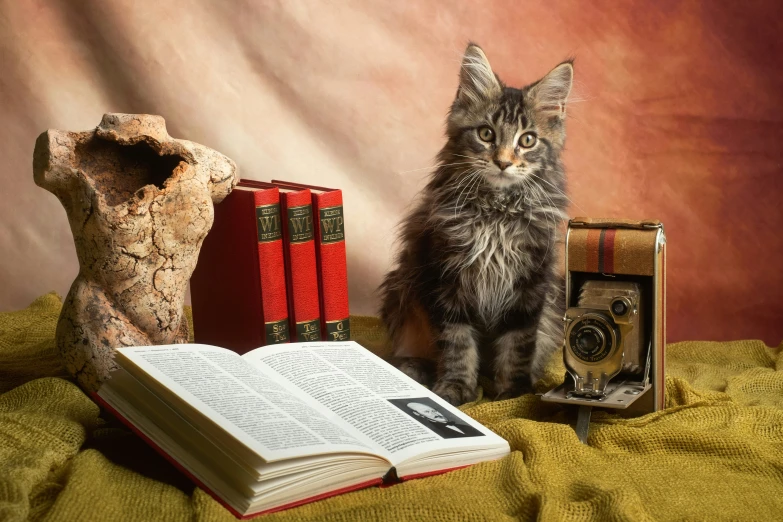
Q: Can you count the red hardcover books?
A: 4